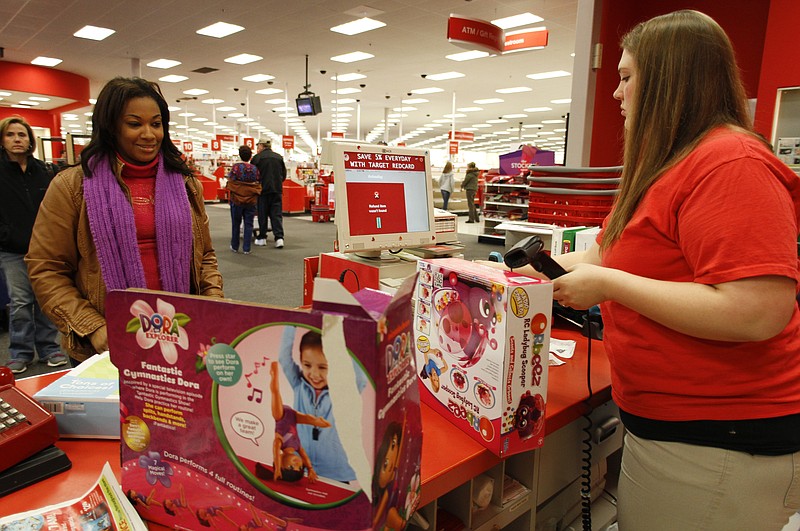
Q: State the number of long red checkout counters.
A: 1